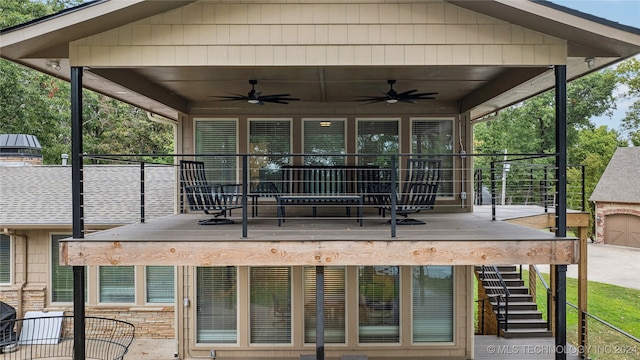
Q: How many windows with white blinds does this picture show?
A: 14